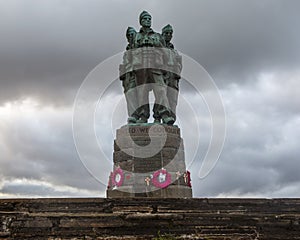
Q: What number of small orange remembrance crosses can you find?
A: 3